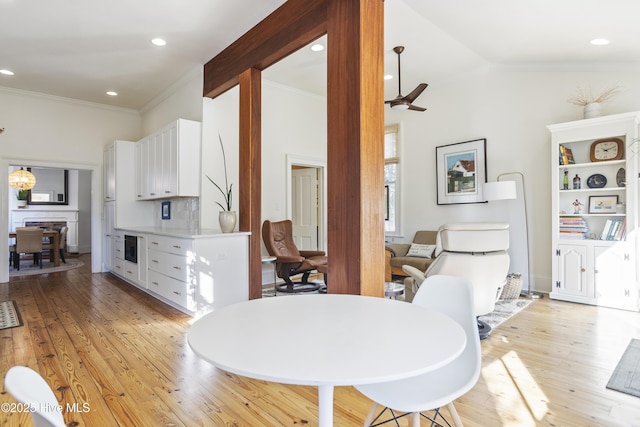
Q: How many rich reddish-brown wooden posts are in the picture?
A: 2